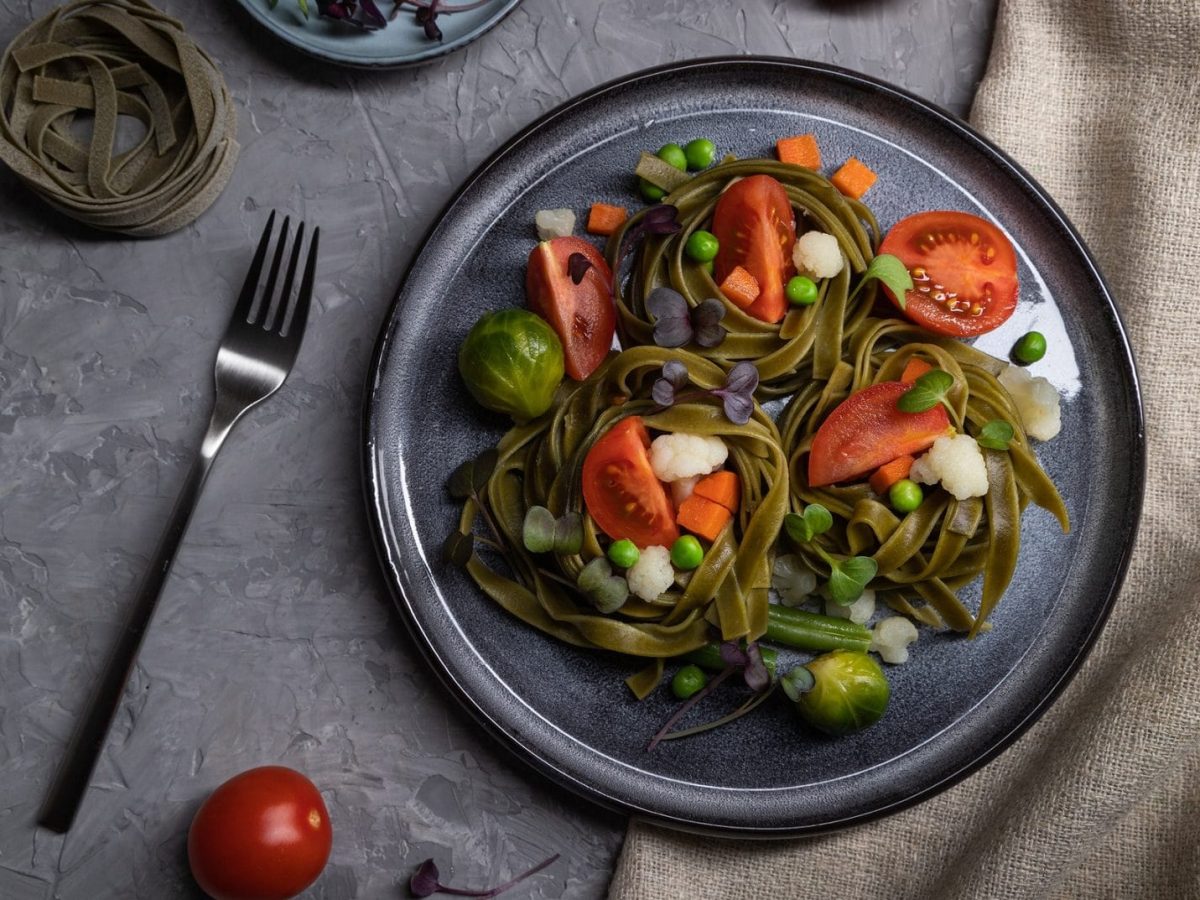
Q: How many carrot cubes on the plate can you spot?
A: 8